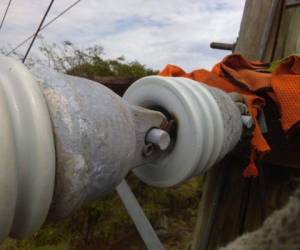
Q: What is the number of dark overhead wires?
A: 3